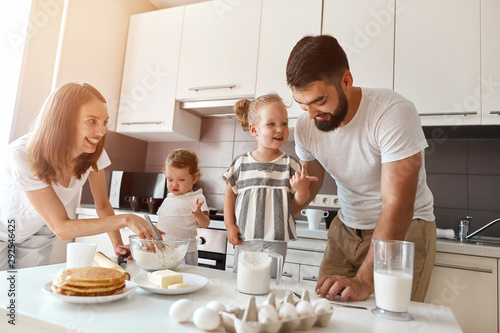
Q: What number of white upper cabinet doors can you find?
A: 6